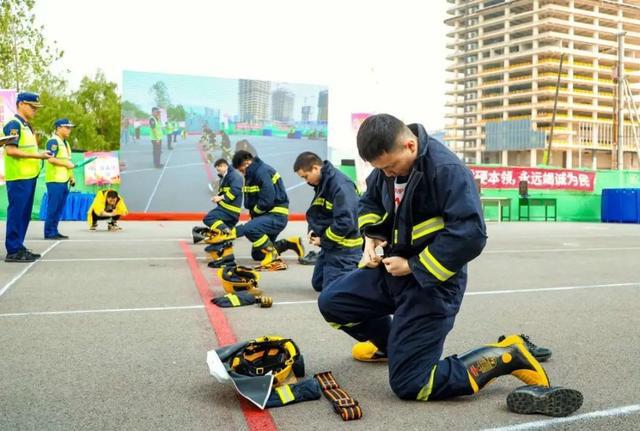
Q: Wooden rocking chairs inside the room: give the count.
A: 0